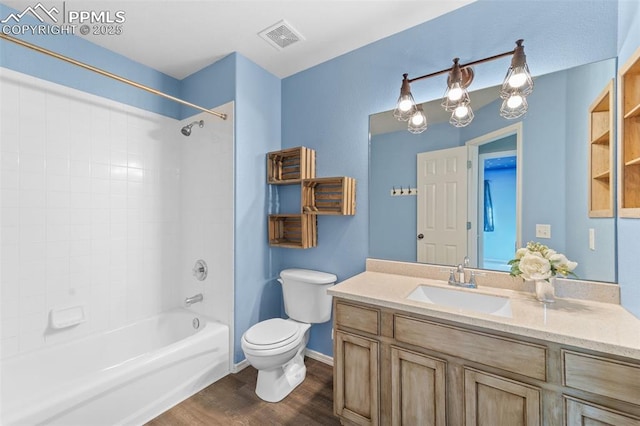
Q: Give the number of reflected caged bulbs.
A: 3